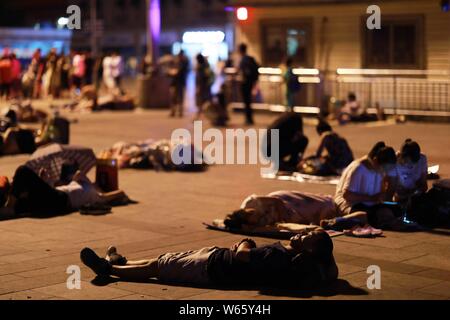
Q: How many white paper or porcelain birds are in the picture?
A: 0